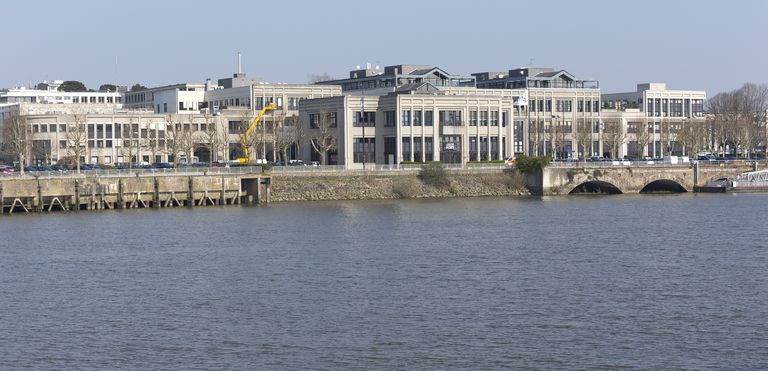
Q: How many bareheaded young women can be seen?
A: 0